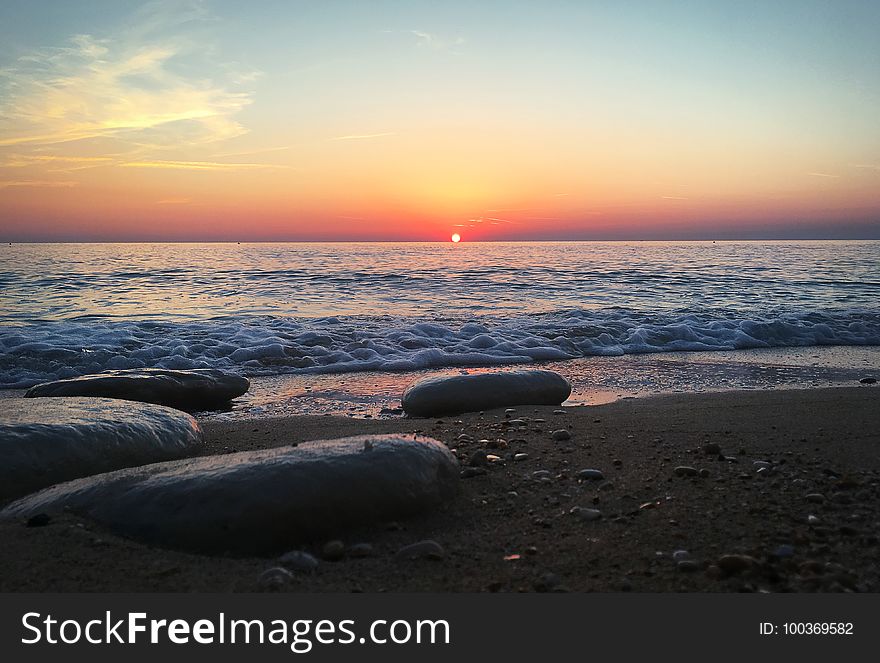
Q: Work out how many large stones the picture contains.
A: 4